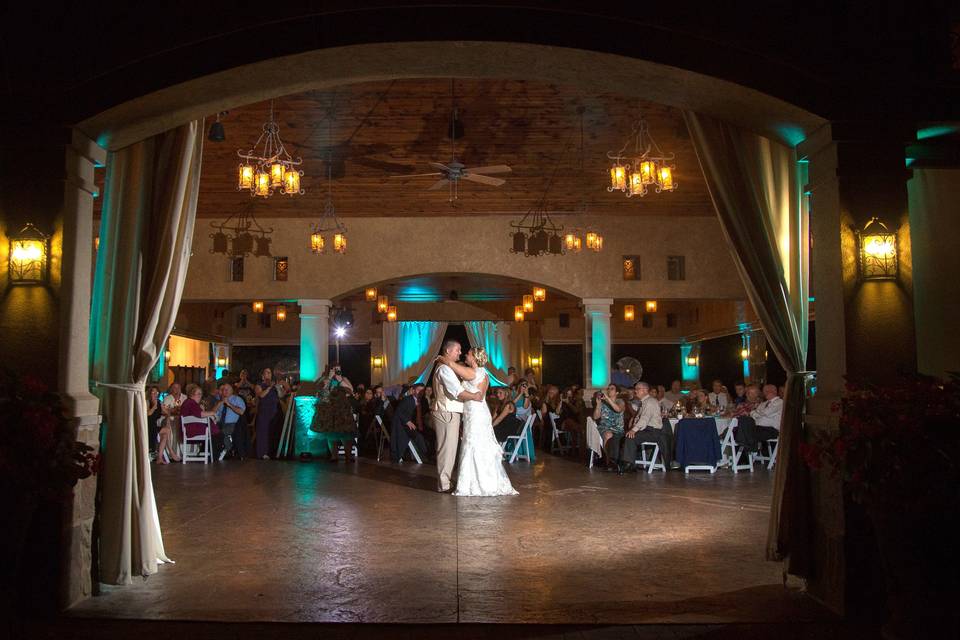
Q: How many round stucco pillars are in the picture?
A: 2